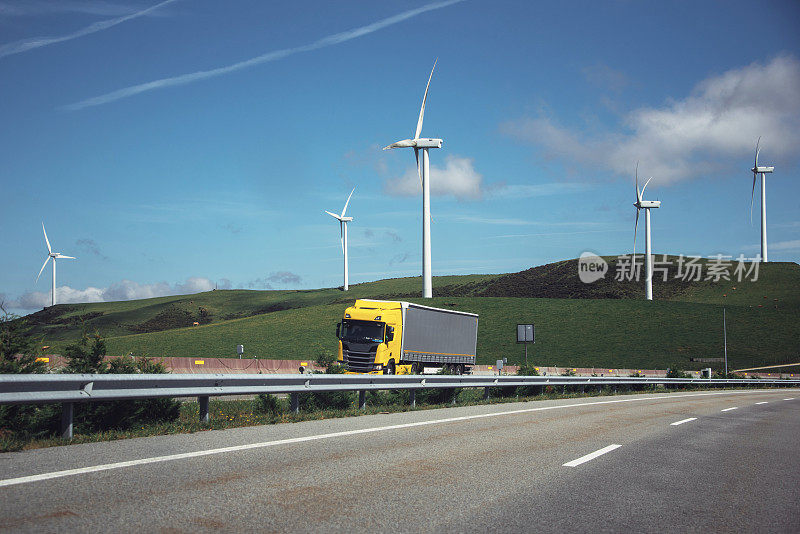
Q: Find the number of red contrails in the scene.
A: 0